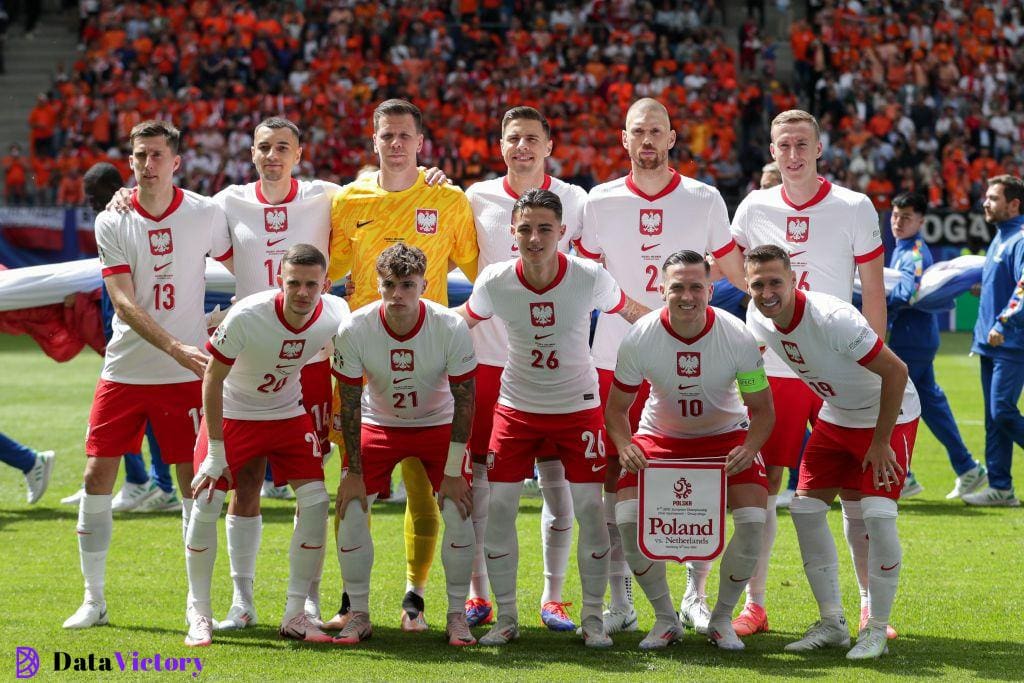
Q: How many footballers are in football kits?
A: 11